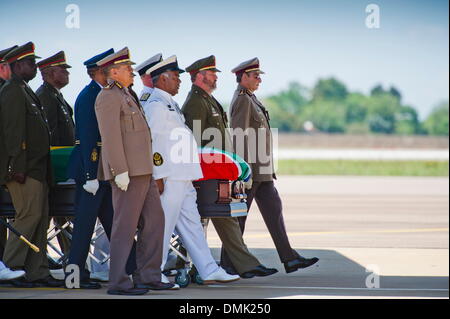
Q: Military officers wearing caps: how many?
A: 9